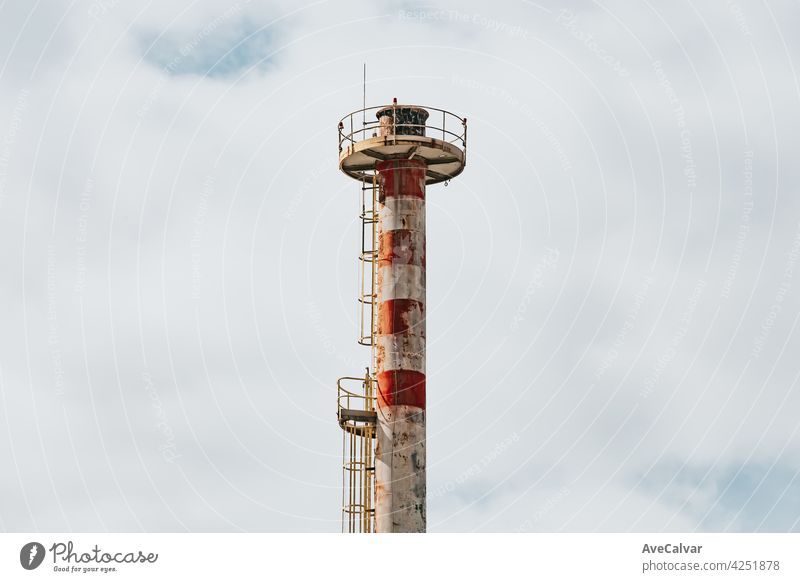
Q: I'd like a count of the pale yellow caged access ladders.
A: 2